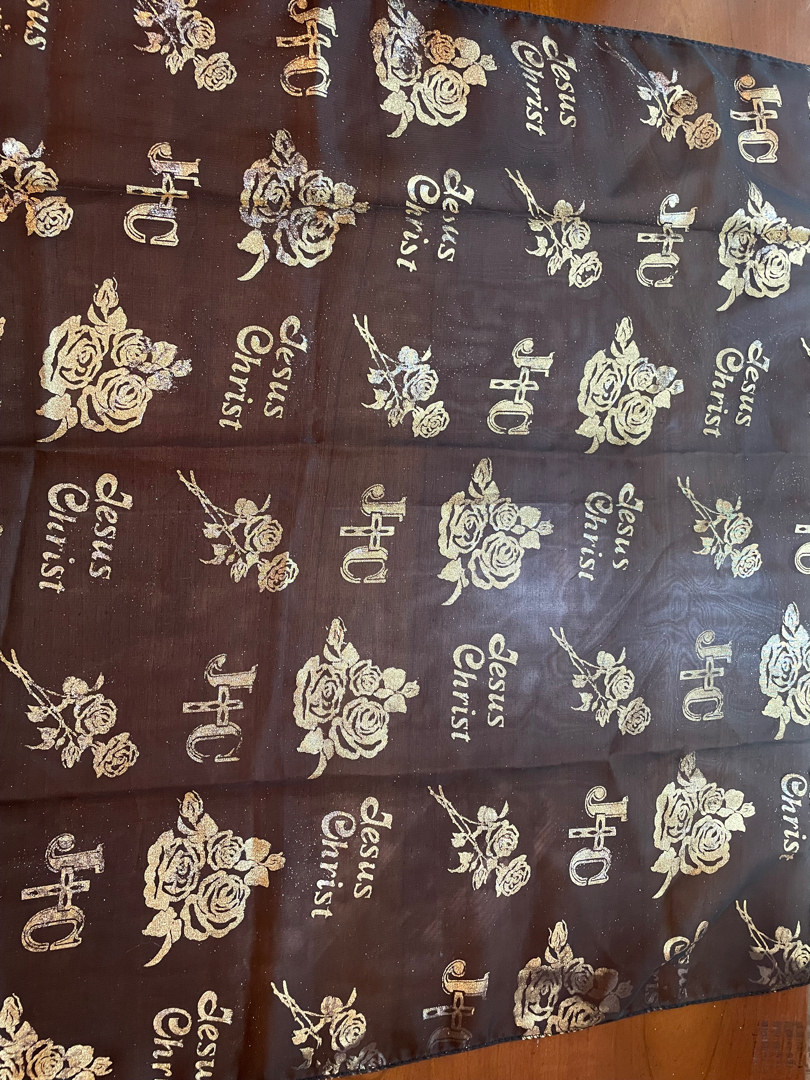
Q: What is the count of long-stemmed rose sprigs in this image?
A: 12